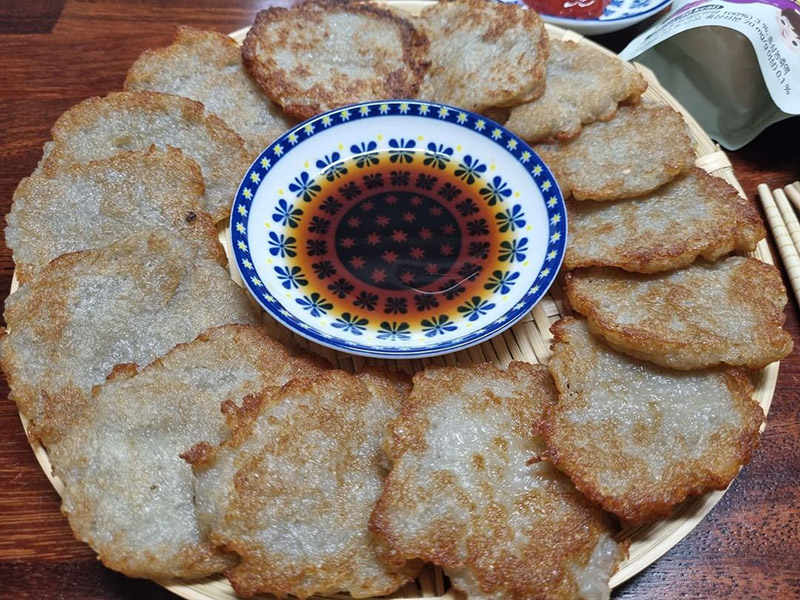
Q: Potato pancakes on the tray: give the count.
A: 14